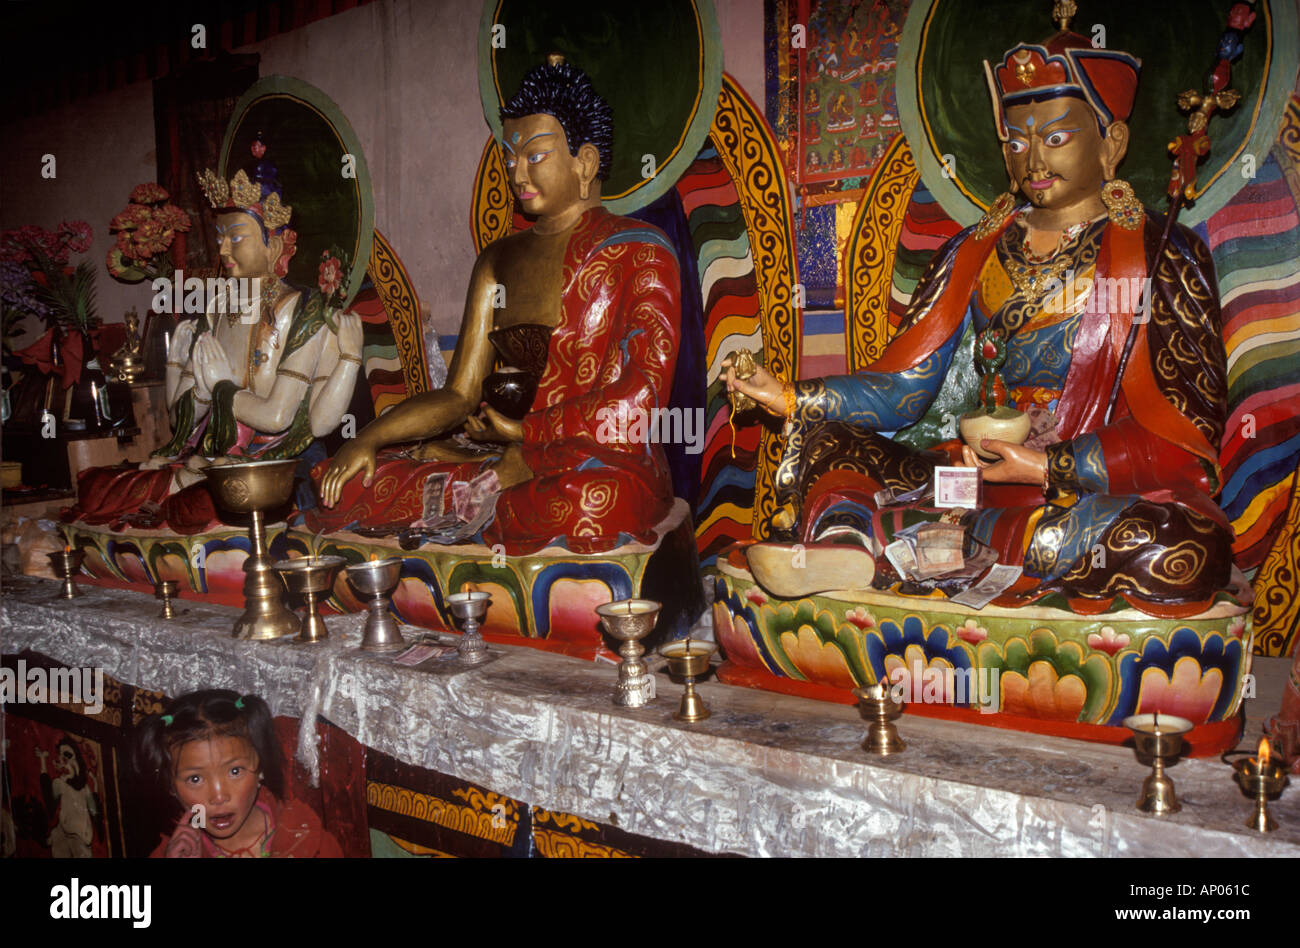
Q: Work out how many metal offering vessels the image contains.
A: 11